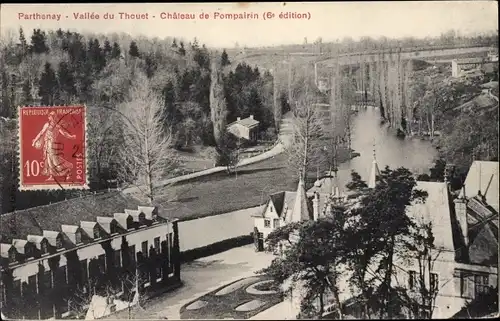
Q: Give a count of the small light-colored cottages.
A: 1